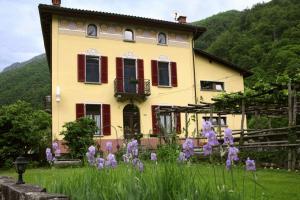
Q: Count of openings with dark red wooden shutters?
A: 5